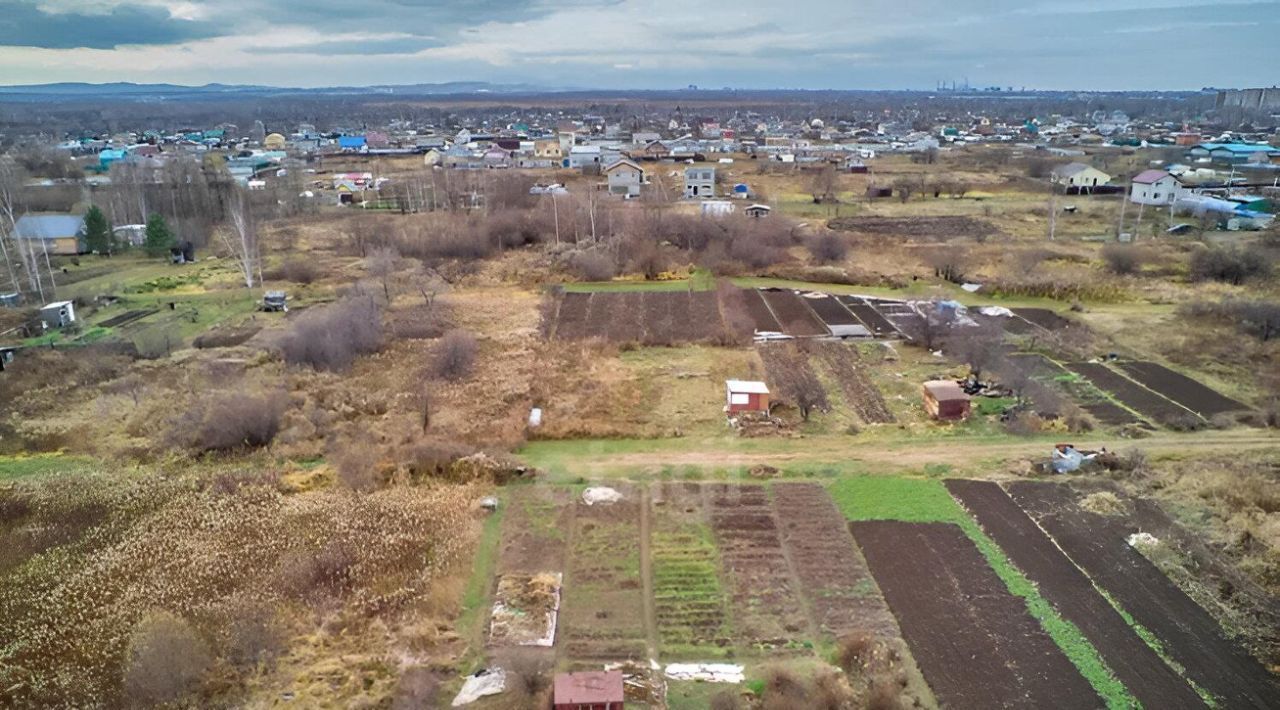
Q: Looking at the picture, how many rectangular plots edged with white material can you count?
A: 1